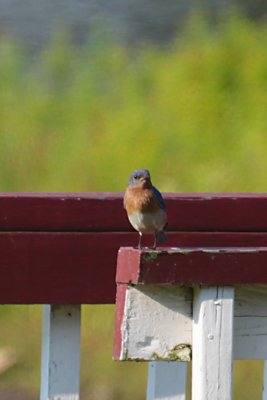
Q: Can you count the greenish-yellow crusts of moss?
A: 1